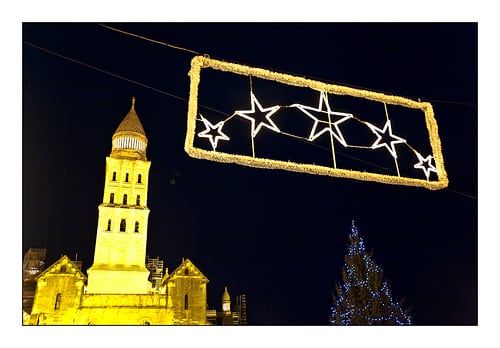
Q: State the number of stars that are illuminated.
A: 5